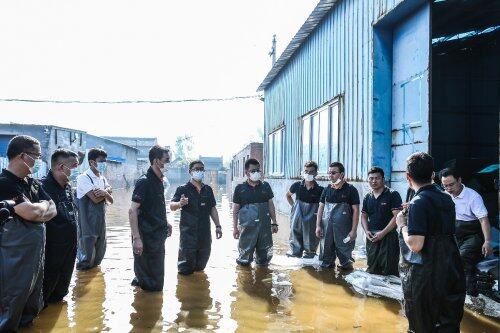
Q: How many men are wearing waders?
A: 11